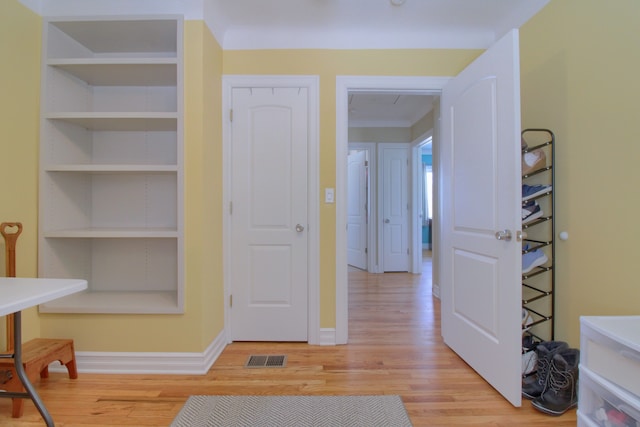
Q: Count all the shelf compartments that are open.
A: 5